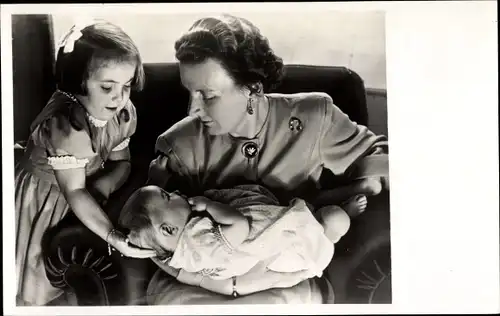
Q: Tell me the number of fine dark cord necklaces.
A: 1